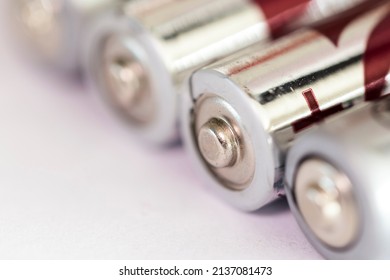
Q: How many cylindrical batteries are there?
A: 4